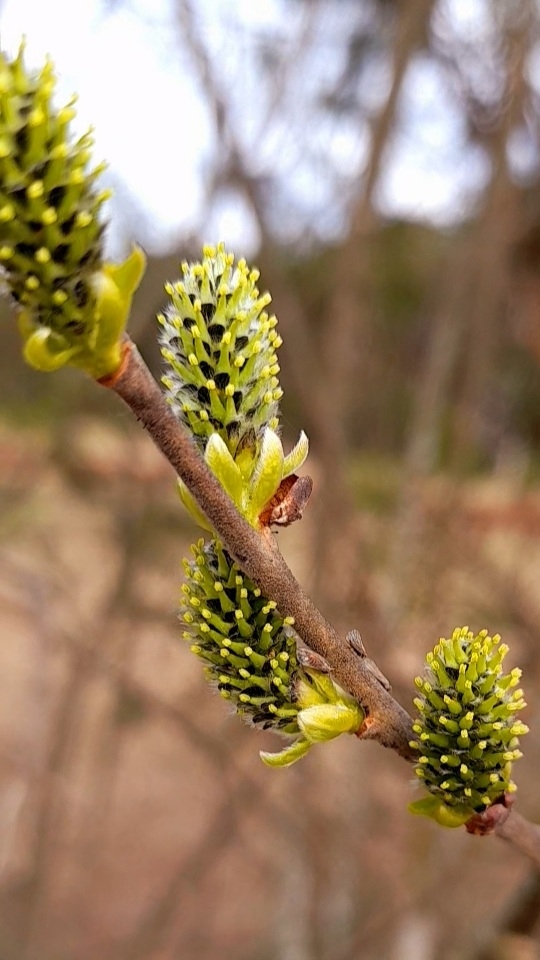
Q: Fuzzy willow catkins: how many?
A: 4